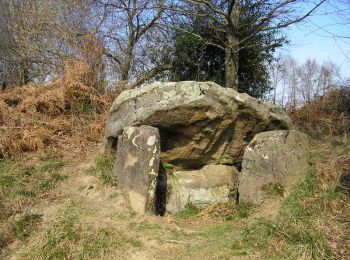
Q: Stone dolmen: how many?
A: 1